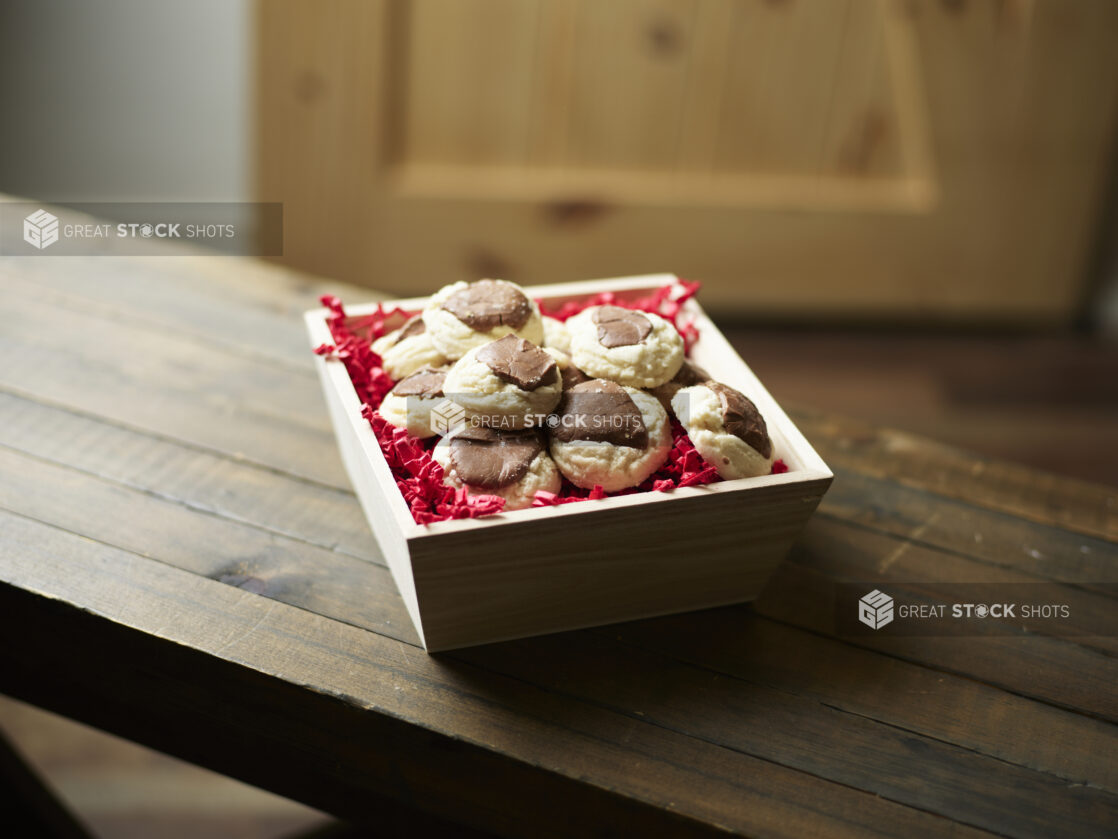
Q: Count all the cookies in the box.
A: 11